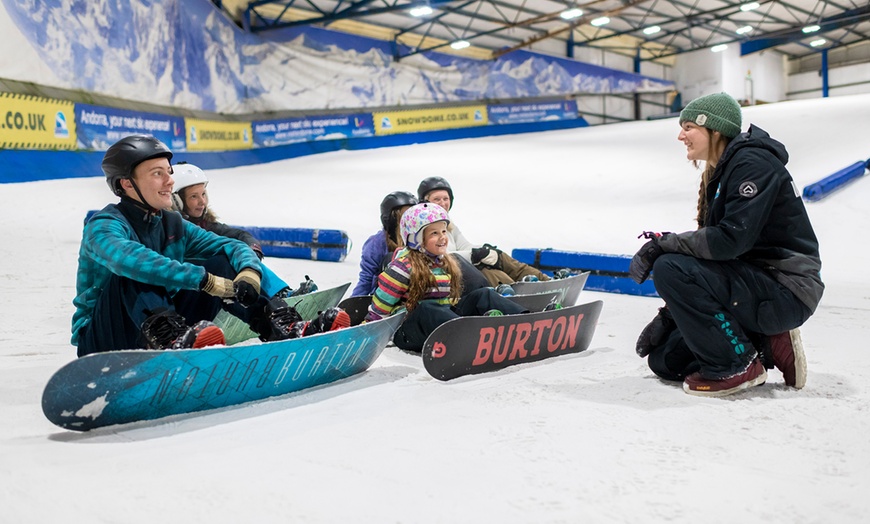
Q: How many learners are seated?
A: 5